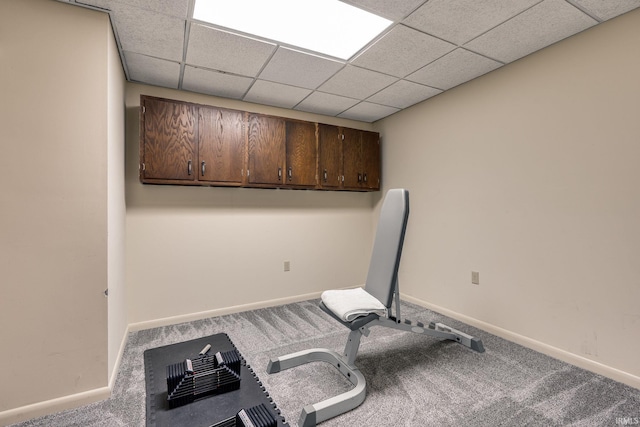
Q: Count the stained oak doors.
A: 7